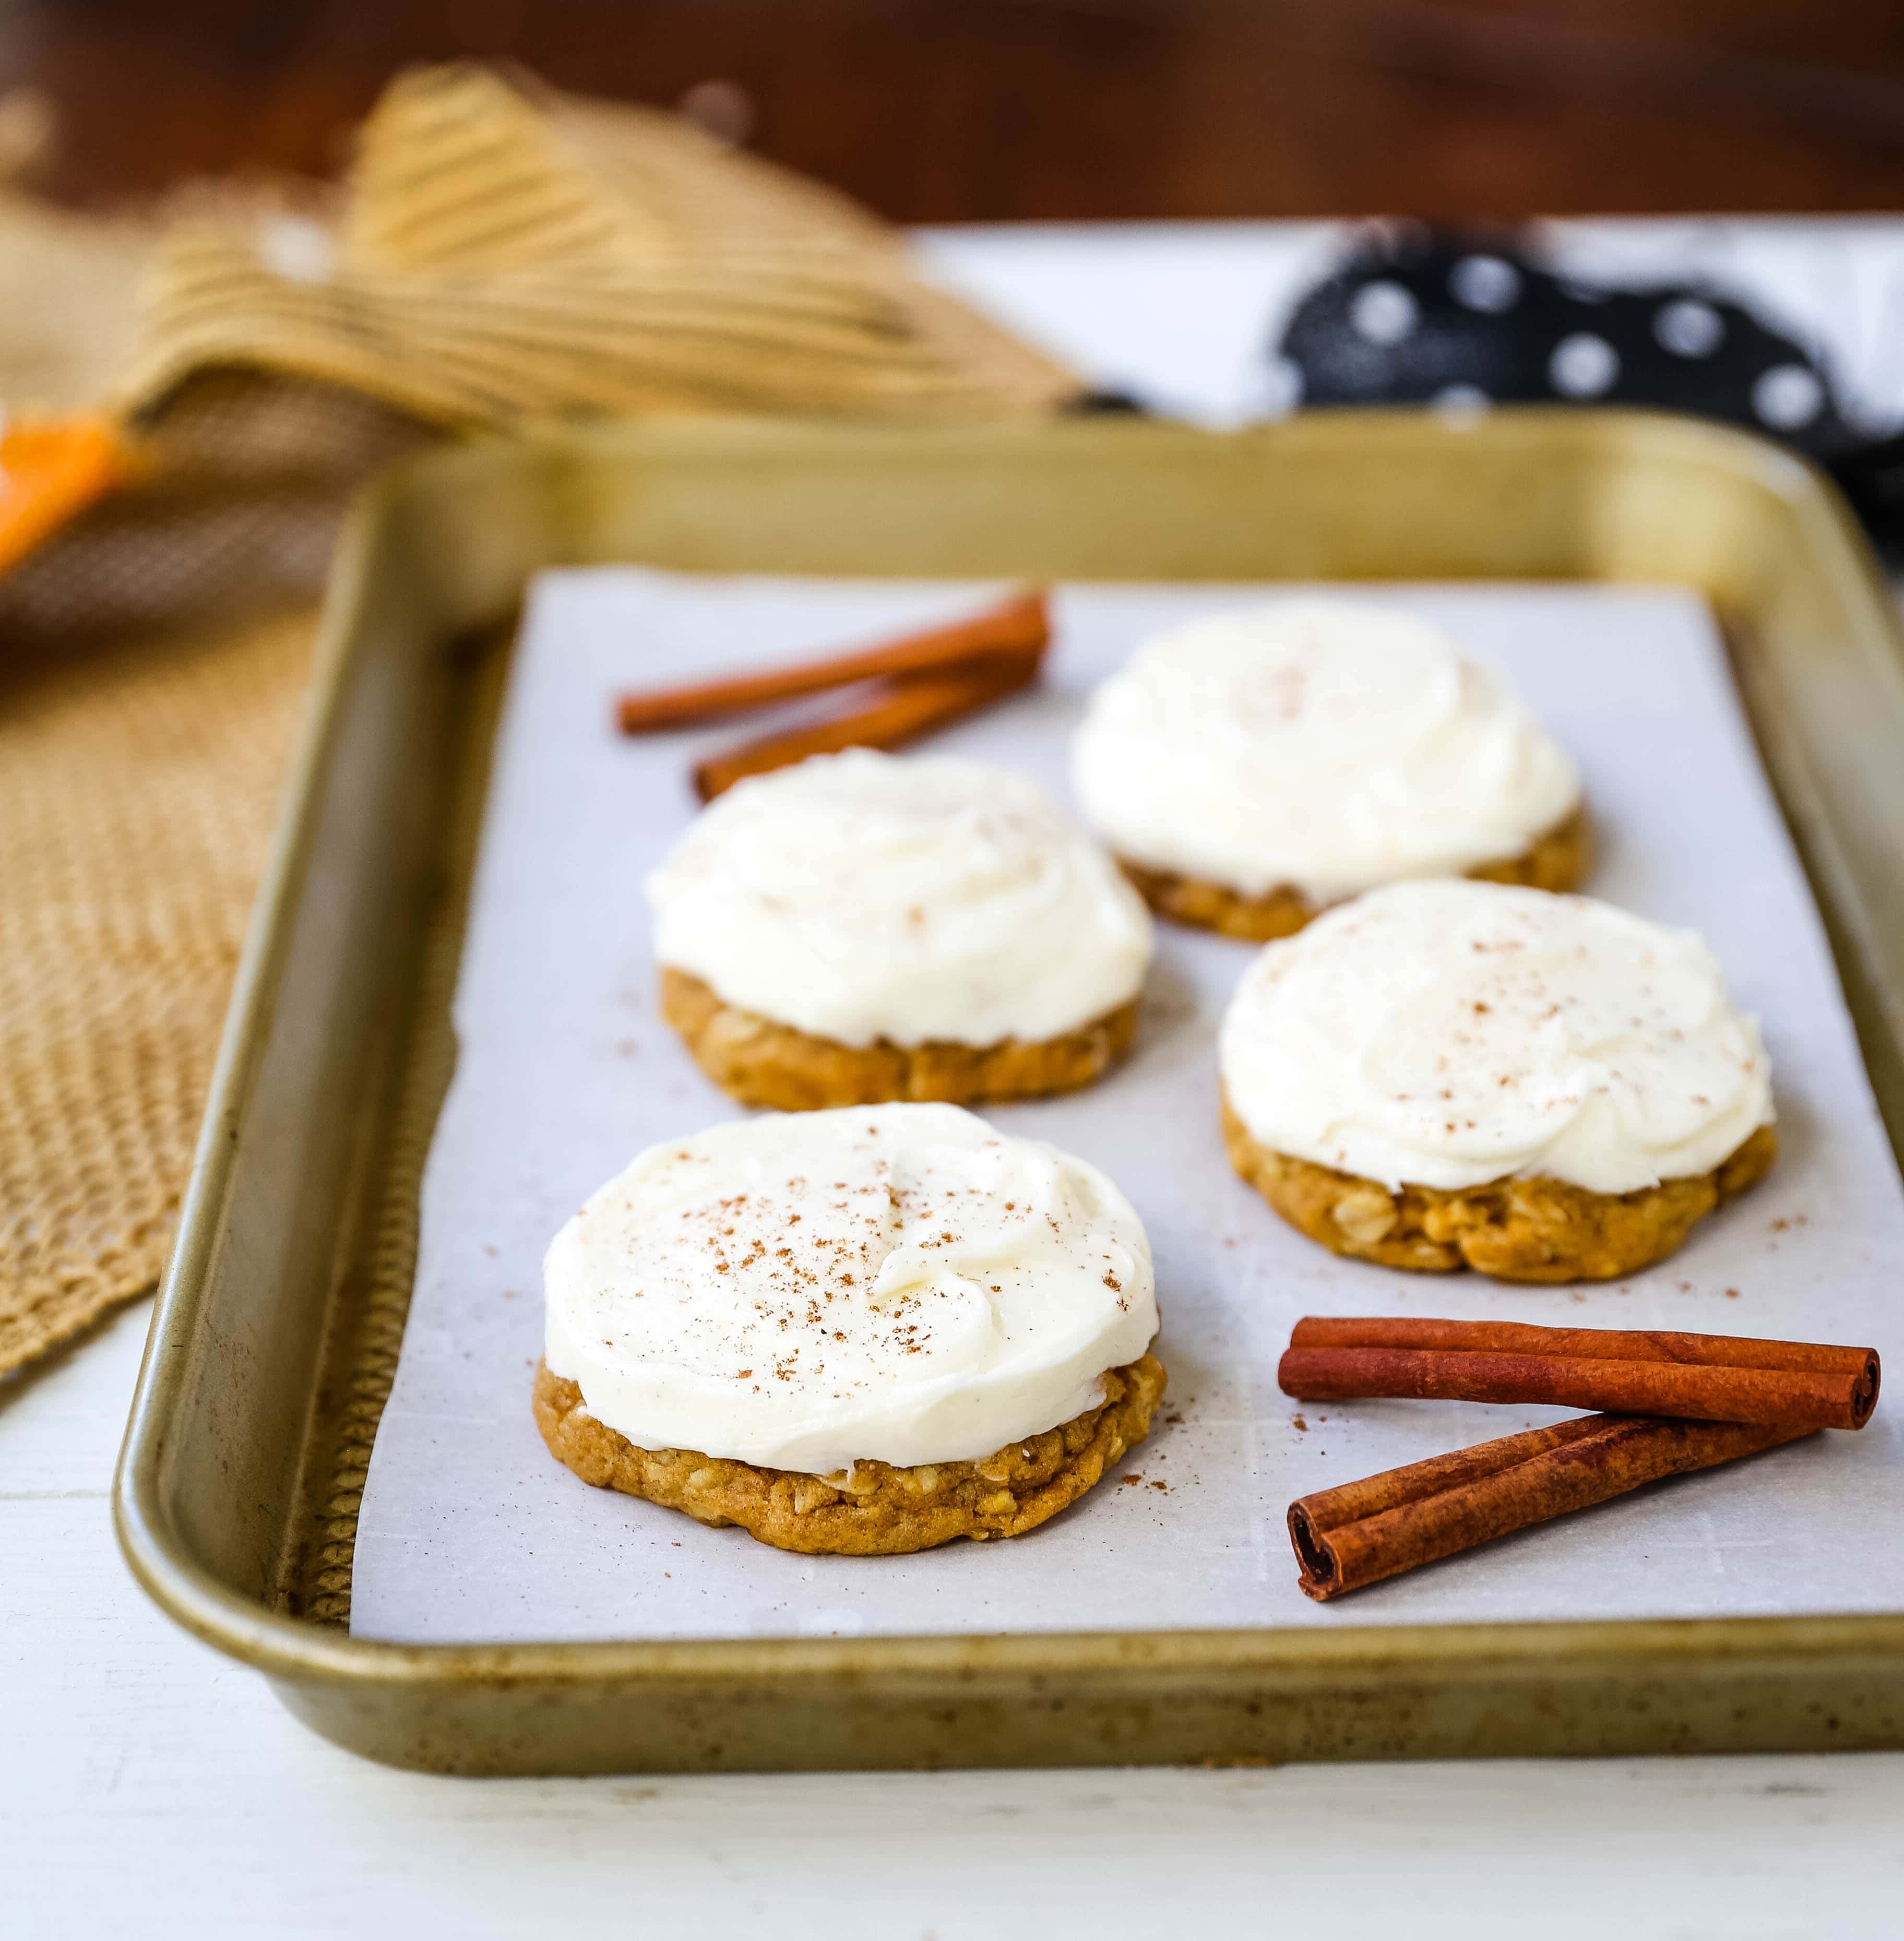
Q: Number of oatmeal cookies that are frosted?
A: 4